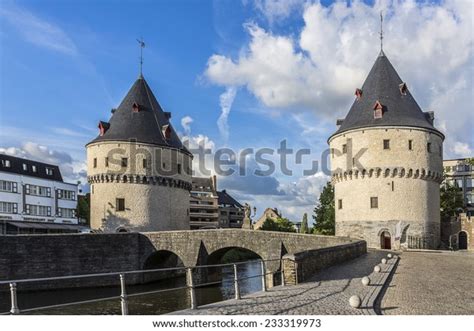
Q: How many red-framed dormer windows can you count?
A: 6